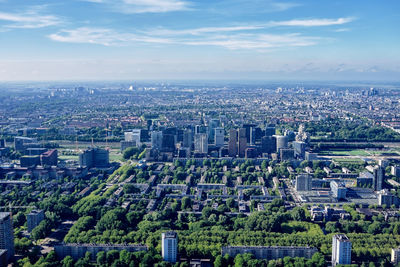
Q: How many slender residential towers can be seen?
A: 2